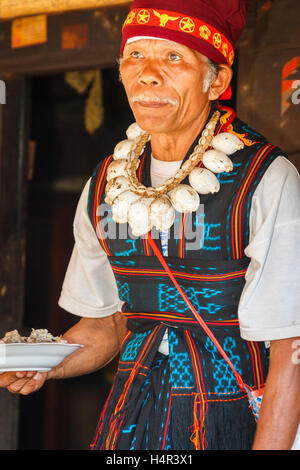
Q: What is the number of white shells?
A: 11